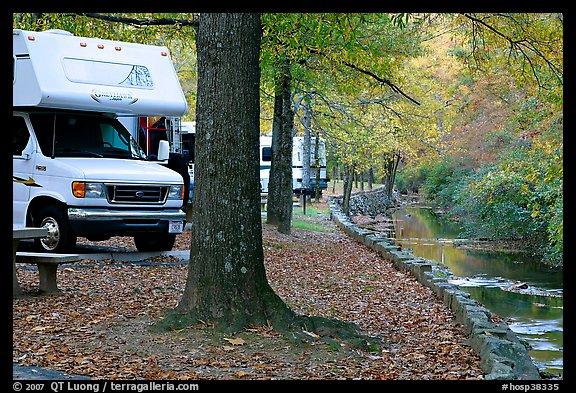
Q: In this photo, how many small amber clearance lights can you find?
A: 5